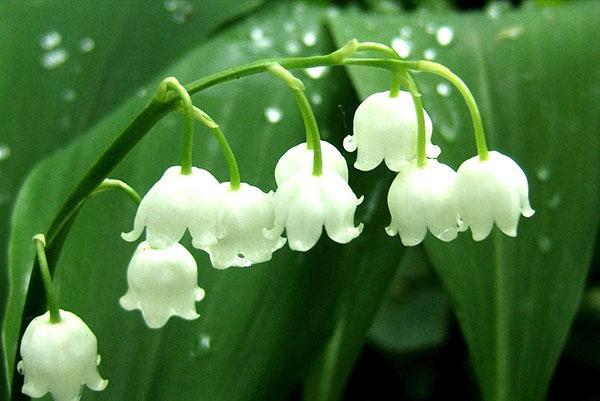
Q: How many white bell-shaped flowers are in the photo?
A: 9